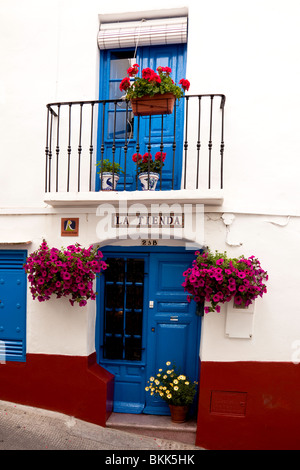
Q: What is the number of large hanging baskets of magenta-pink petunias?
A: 2